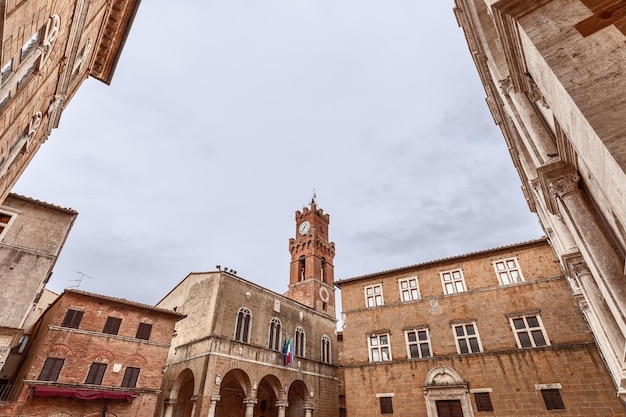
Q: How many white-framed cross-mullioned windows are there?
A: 8